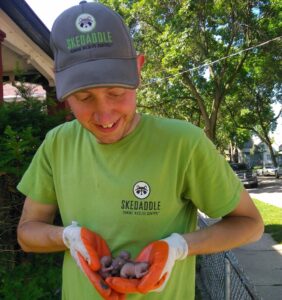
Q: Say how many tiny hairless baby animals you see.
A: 3